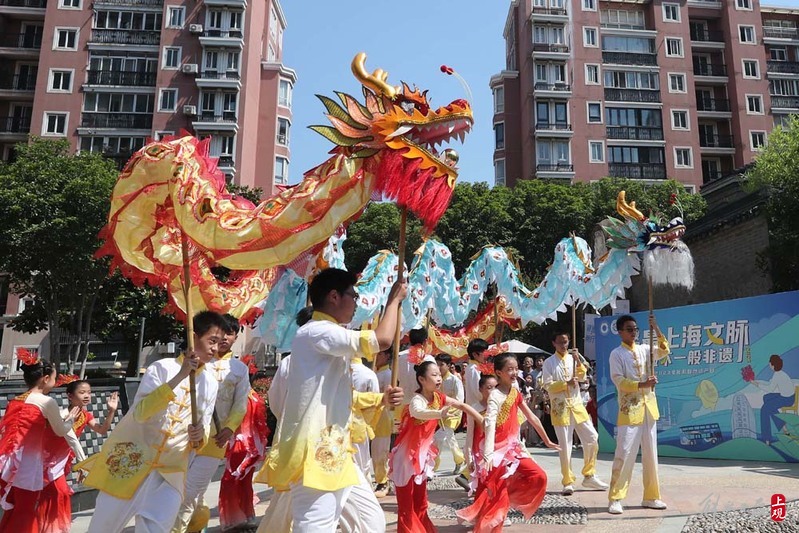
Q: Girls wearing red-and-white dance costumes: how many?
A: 6